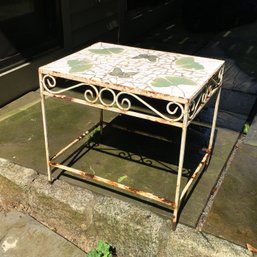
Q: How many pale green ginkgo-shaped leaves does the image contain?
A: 4